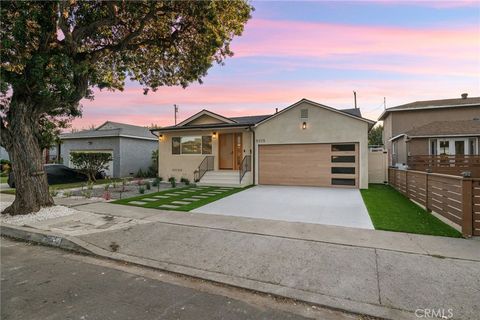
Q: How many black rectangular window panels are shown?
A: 4